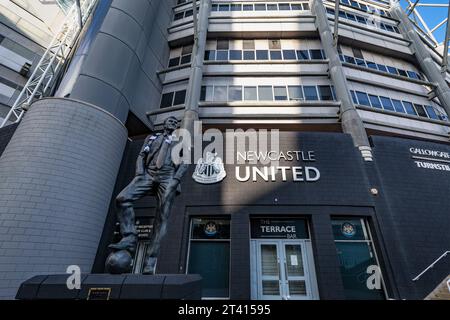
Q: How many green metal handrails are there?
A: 0